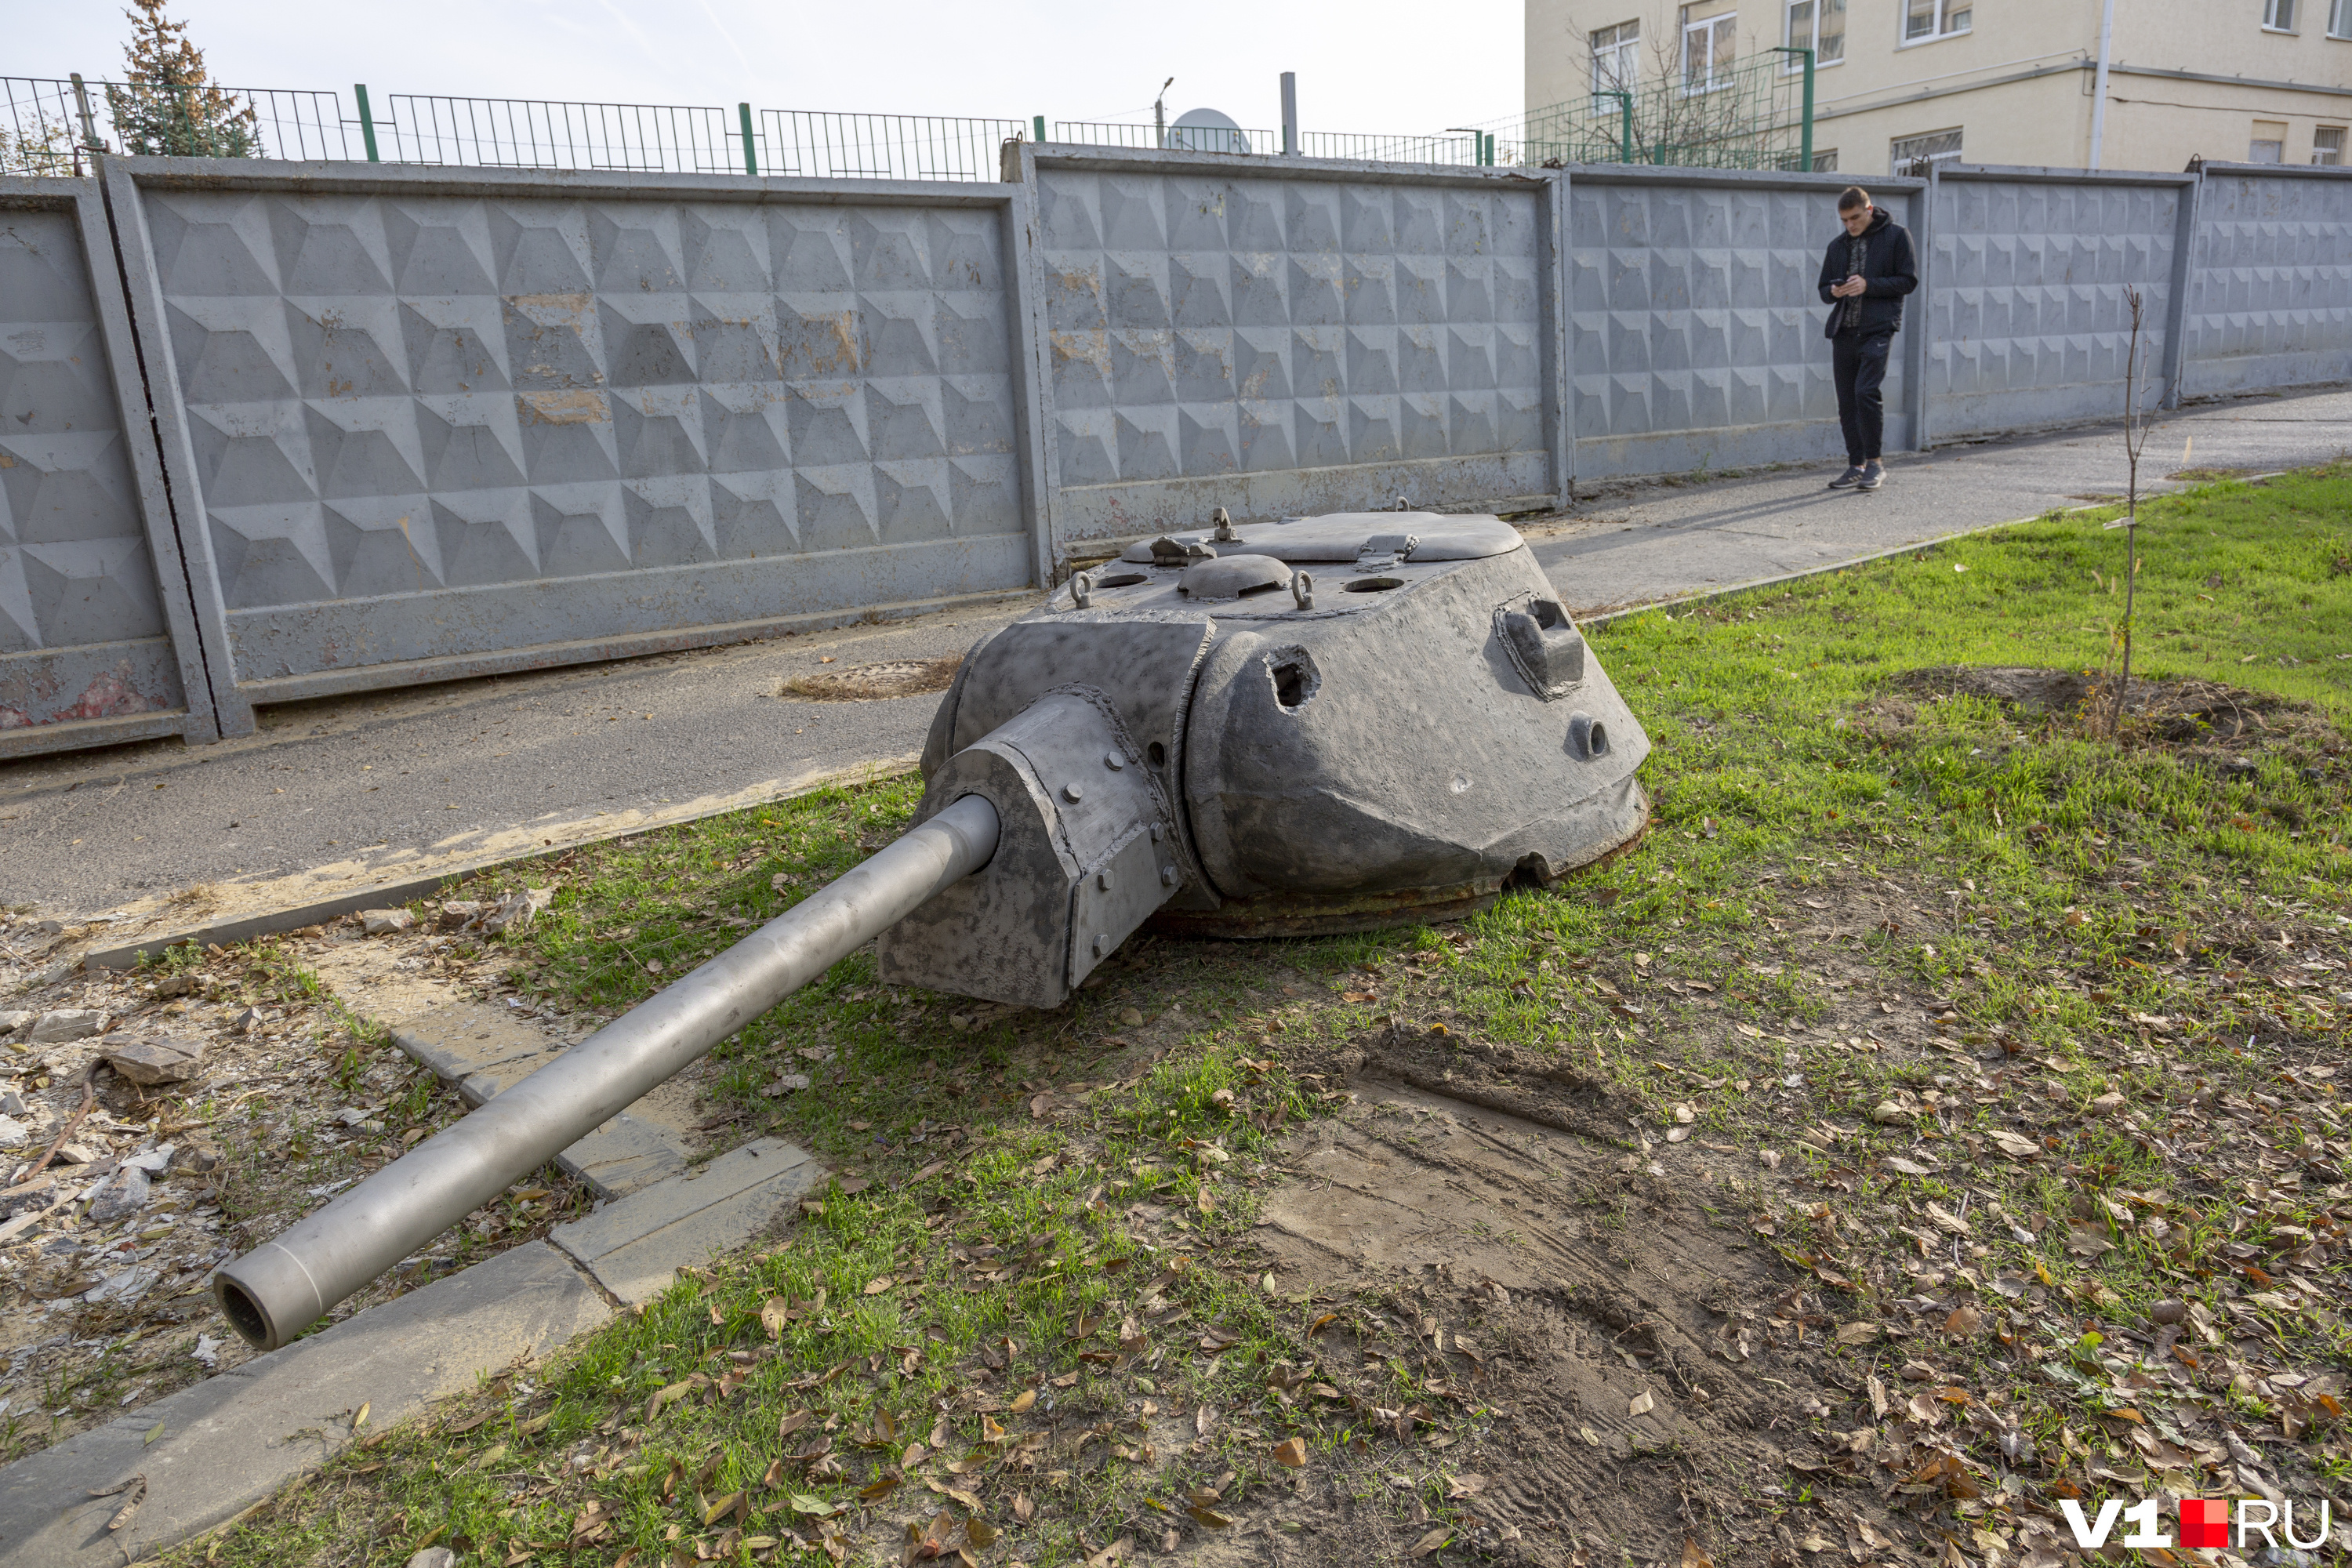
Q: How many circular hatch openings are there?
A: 2